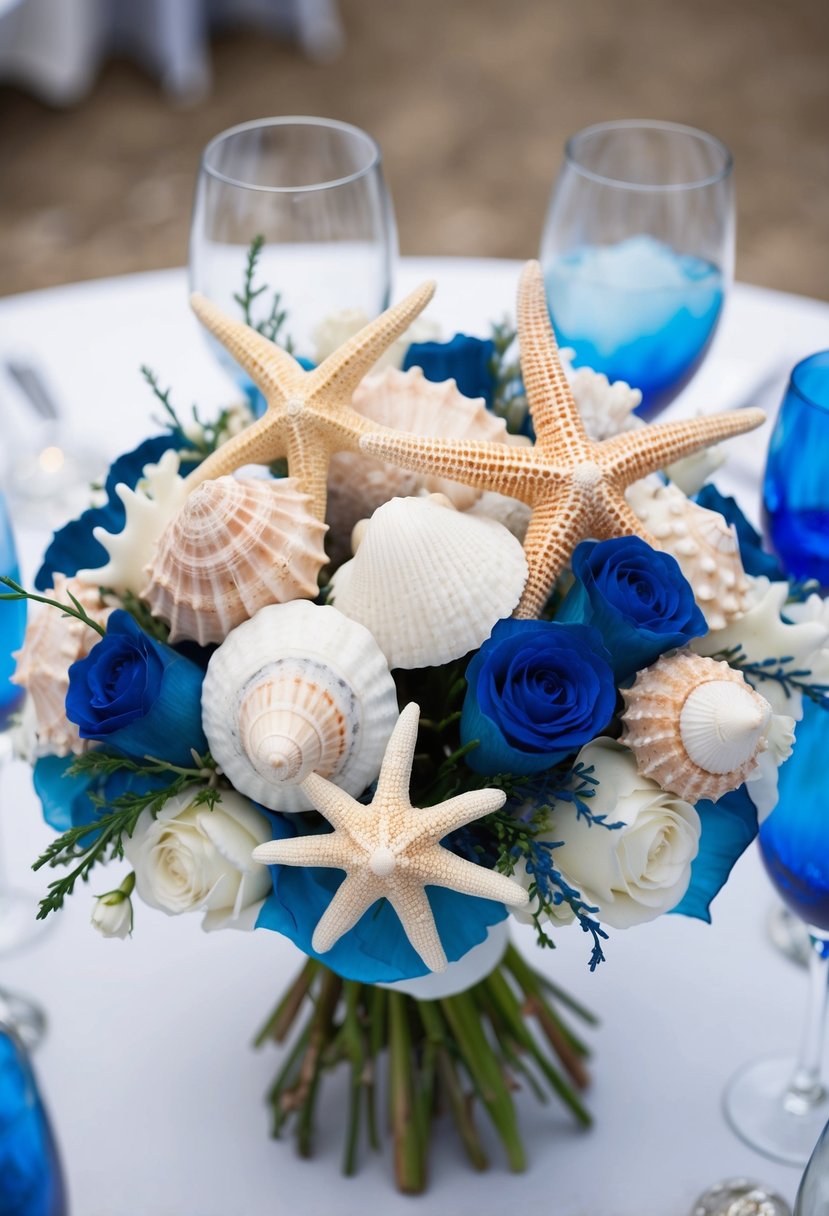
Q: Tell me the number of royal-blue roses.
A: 3